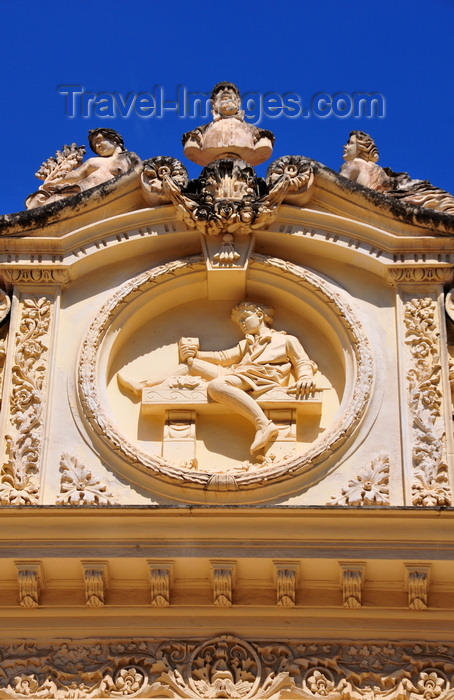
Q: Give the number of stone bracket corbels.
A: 7